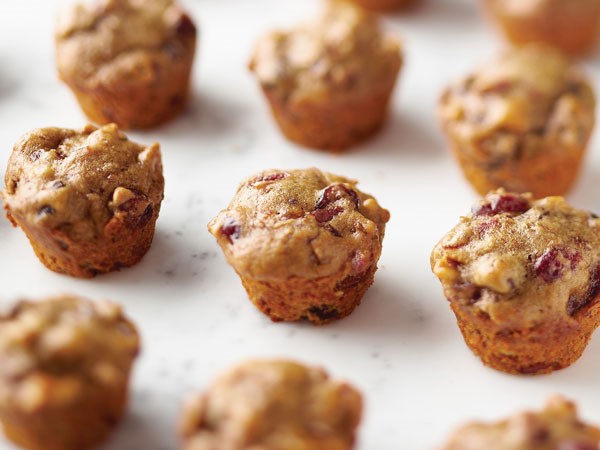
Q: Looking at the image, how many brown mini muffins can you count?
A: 11